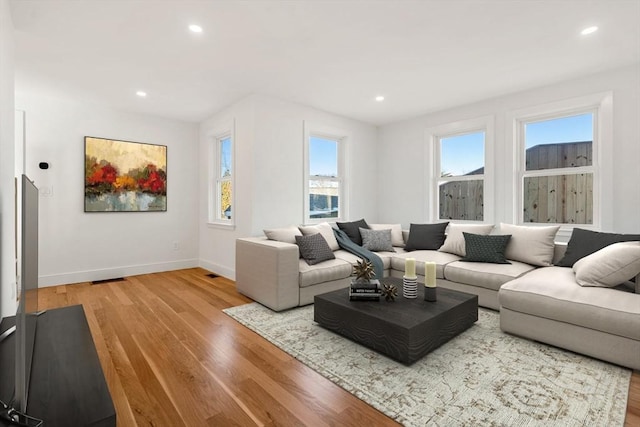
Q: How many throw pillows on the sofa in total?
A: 12